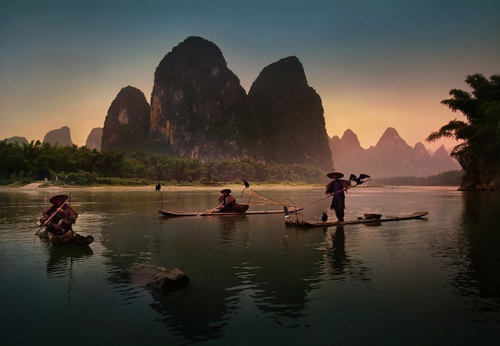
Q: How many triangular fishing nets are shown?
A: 1